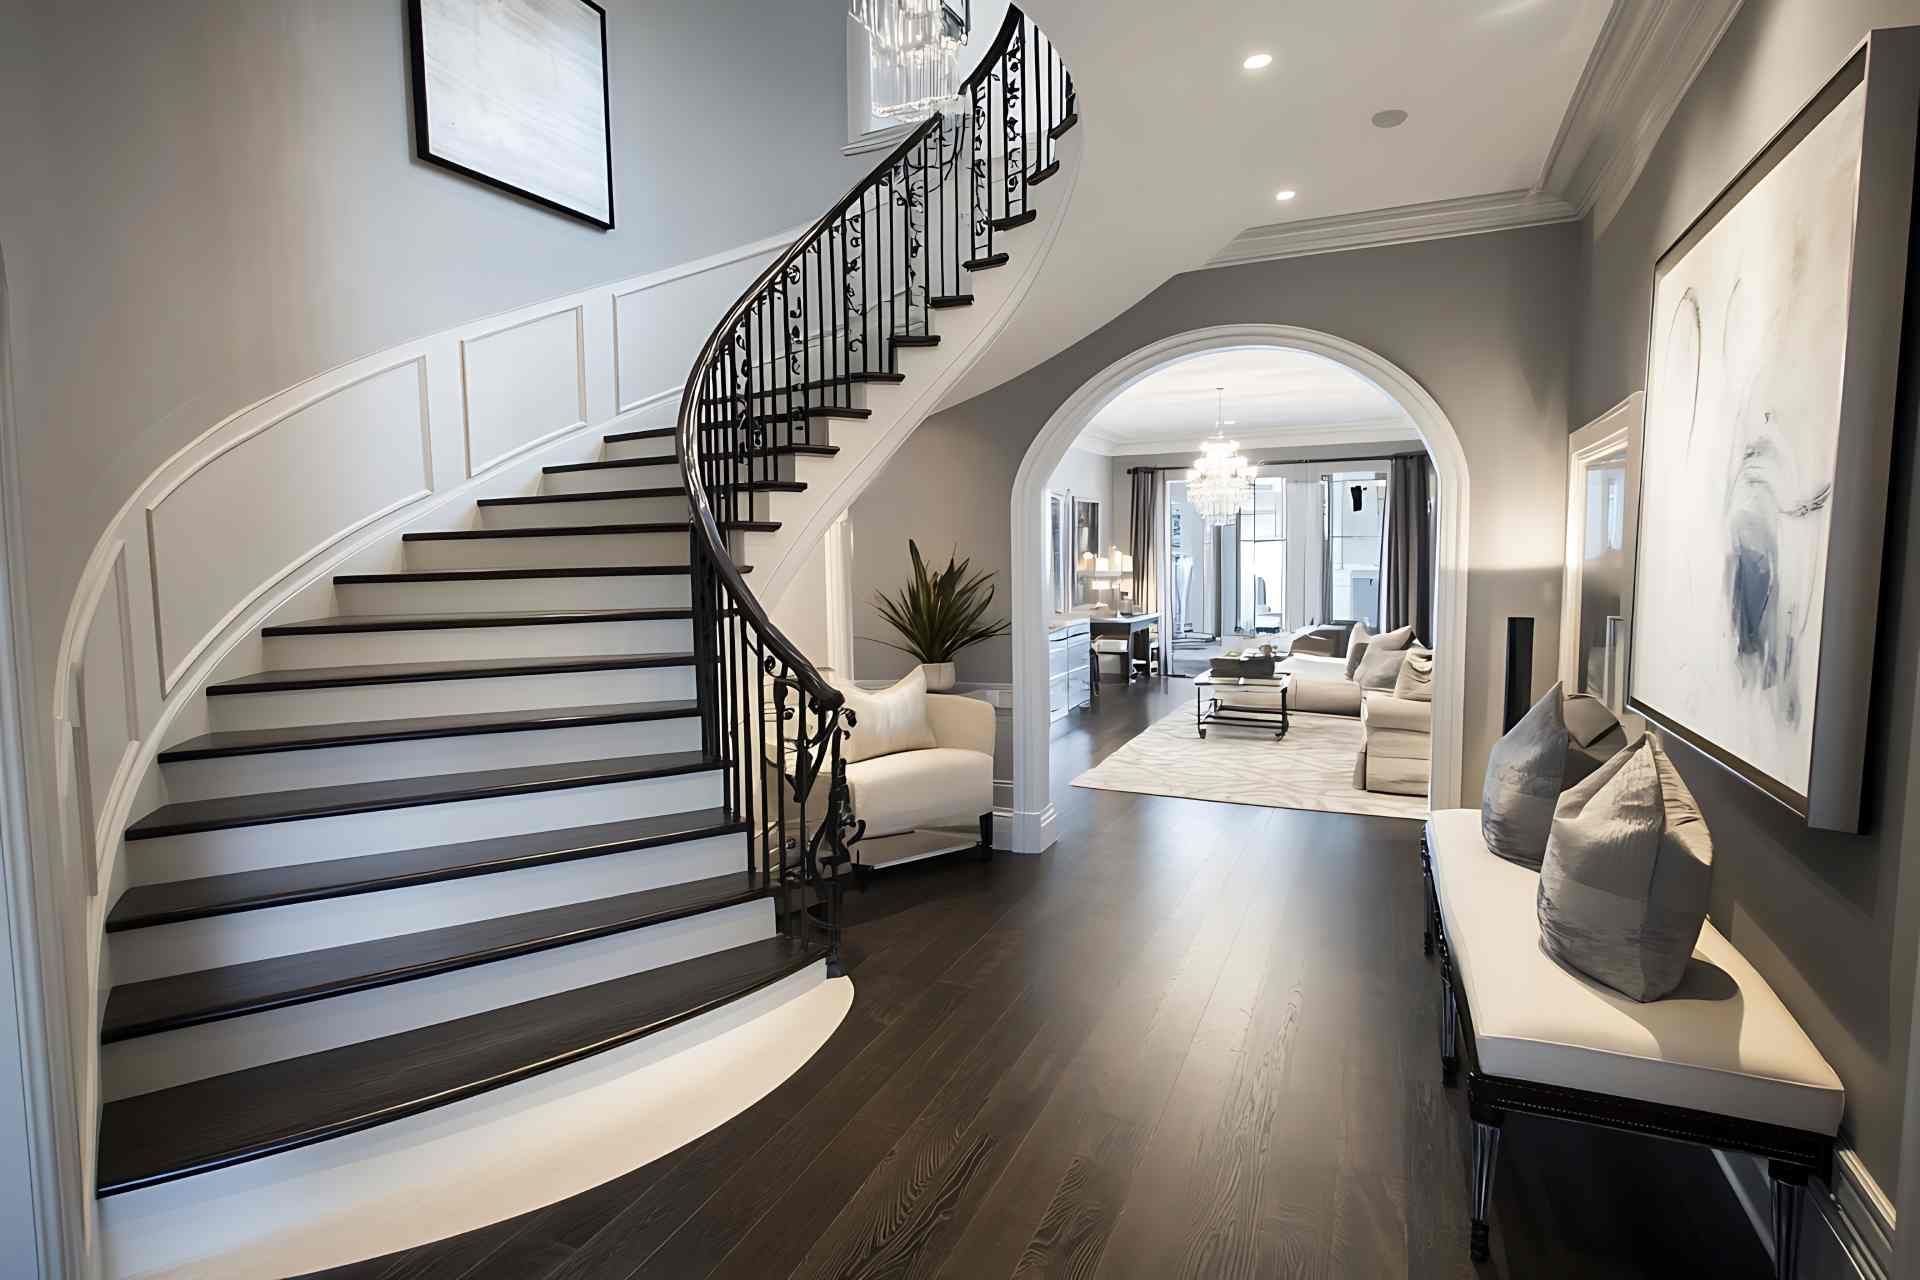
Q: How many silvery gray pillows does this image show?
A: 2